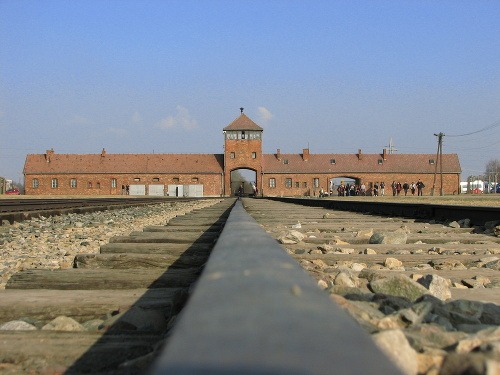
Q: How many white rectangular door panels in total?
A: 4